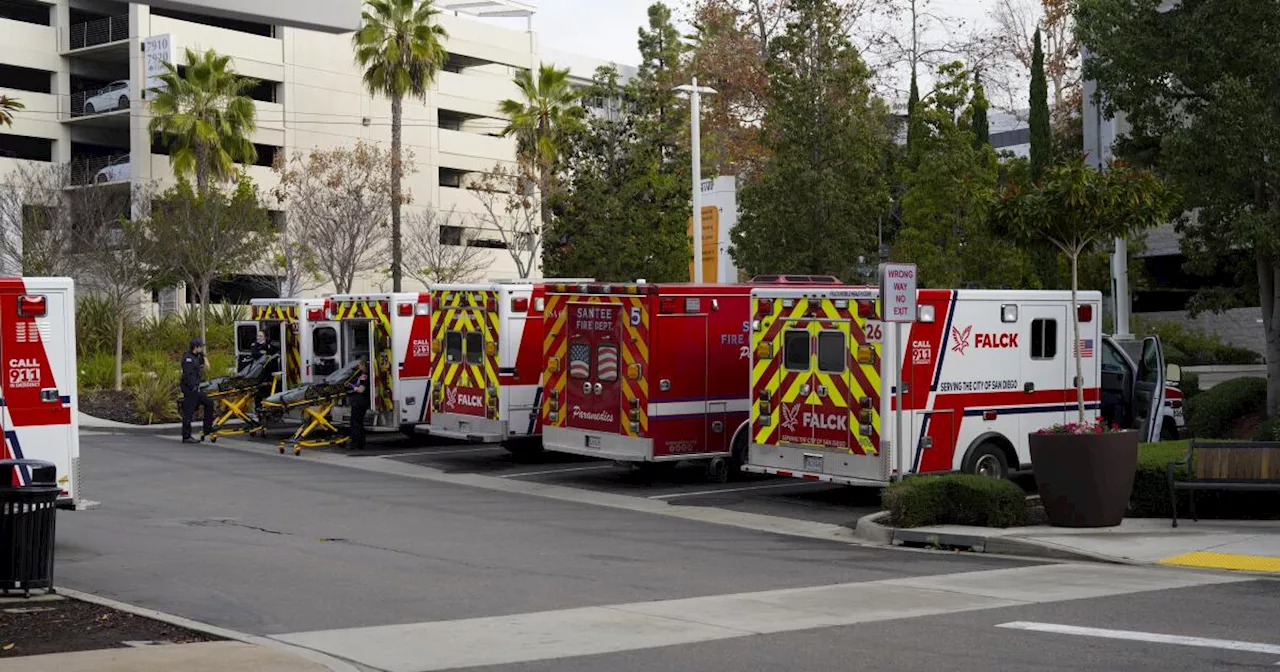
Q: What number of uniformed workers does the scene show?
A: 3